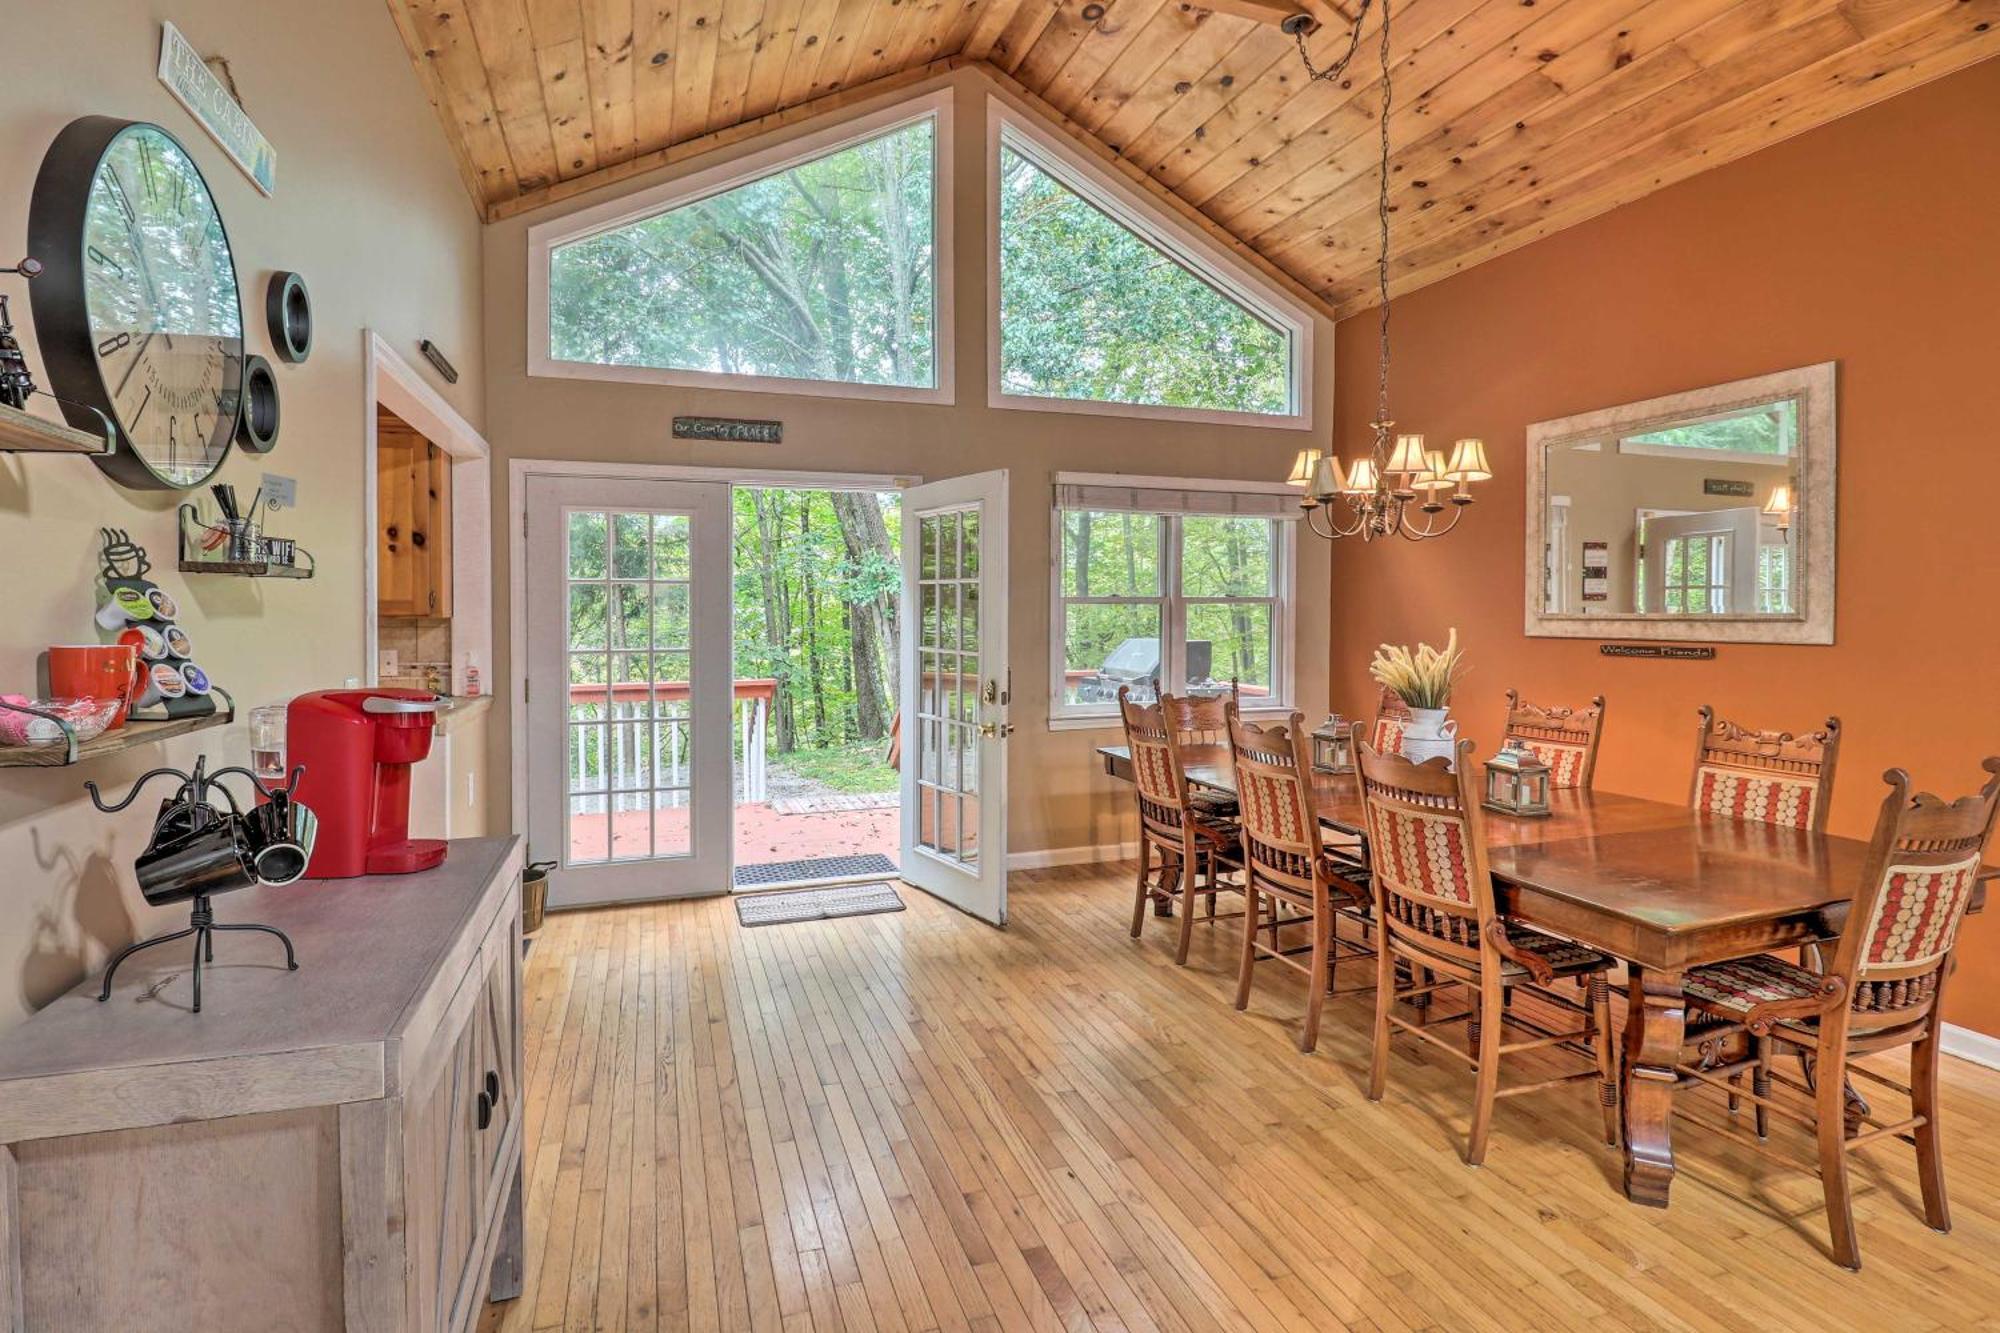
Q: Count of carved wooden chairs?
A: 8